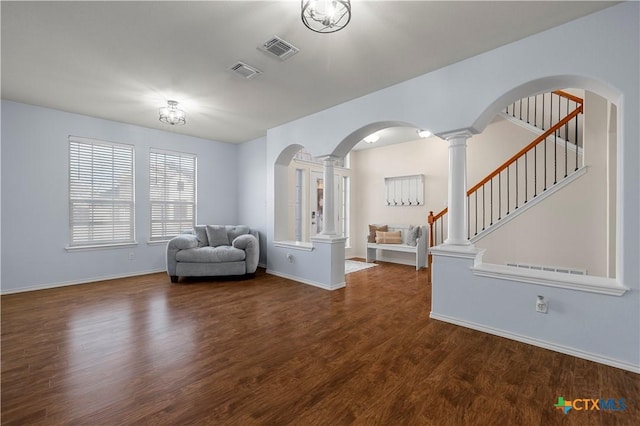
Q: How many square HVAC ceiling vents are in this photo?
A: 2